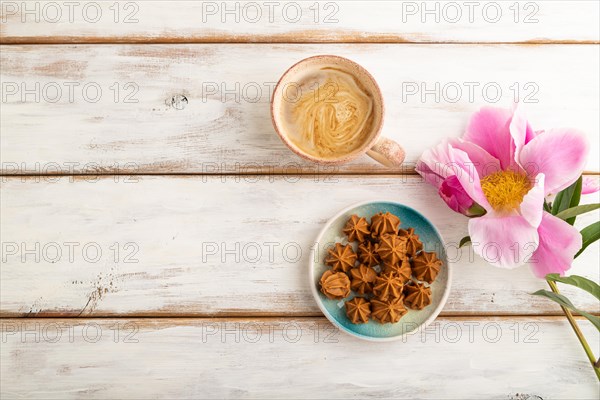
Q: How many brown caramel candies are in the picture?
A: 14